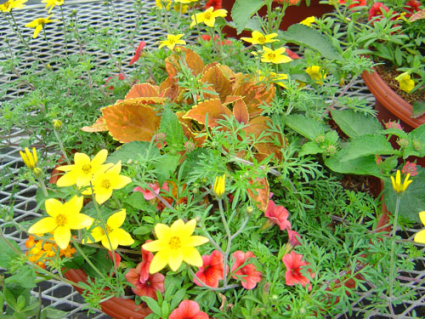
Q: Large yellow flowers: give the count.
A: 5